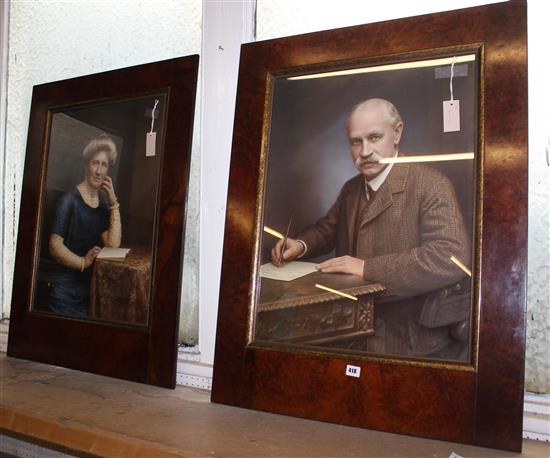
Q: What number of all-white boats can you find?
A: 0